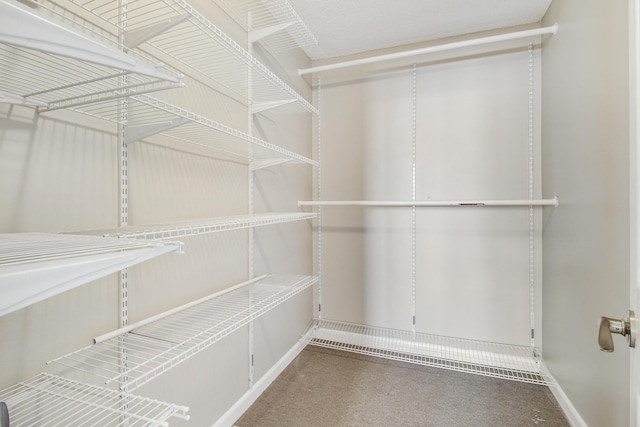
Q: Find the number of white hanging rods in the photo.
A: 2